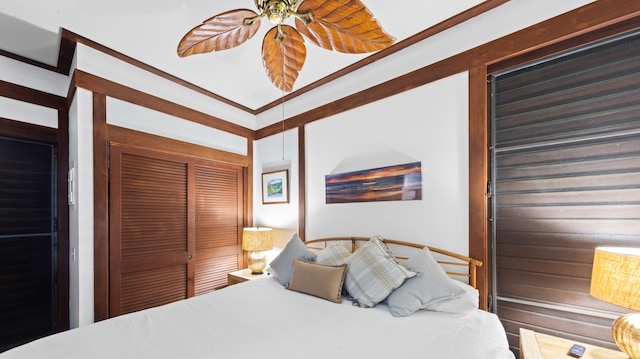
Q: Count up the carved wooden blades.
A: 3